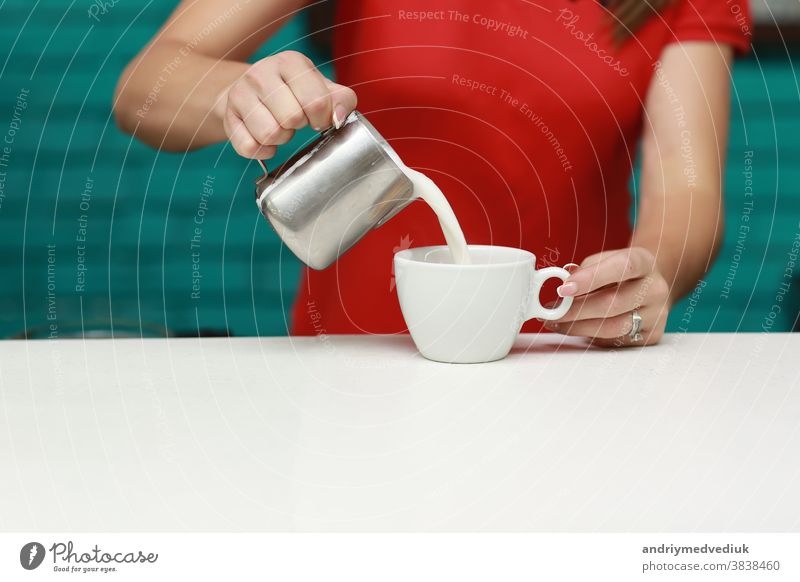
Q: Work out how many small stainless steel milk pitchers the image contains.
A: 1